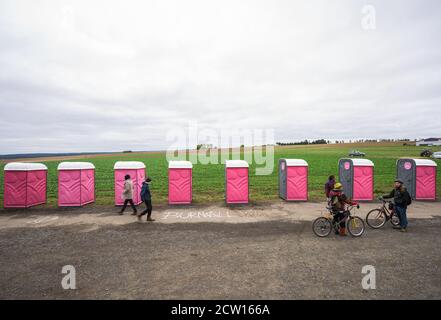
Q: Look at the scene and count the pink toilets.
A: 8